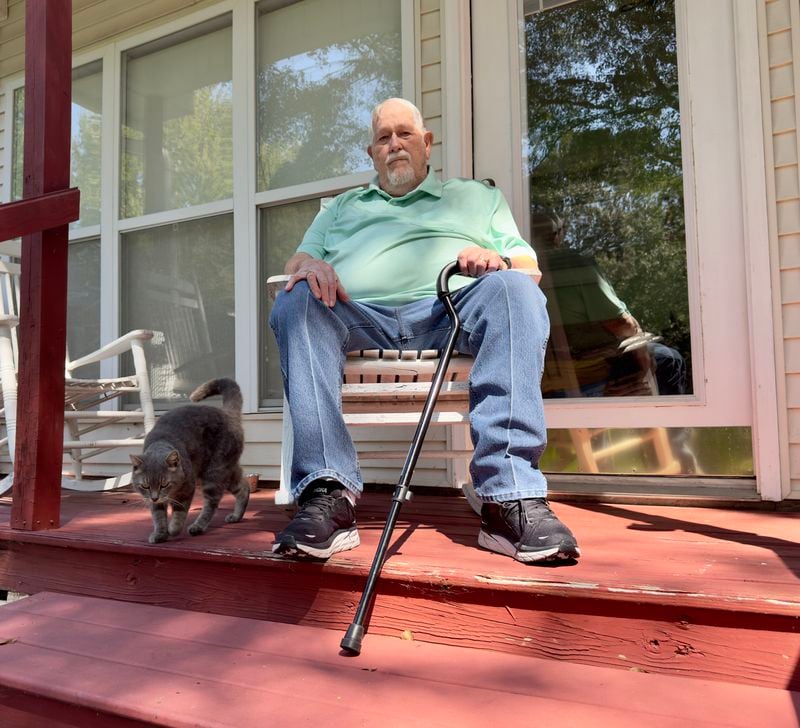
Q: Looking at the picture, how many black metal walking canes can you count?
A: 1